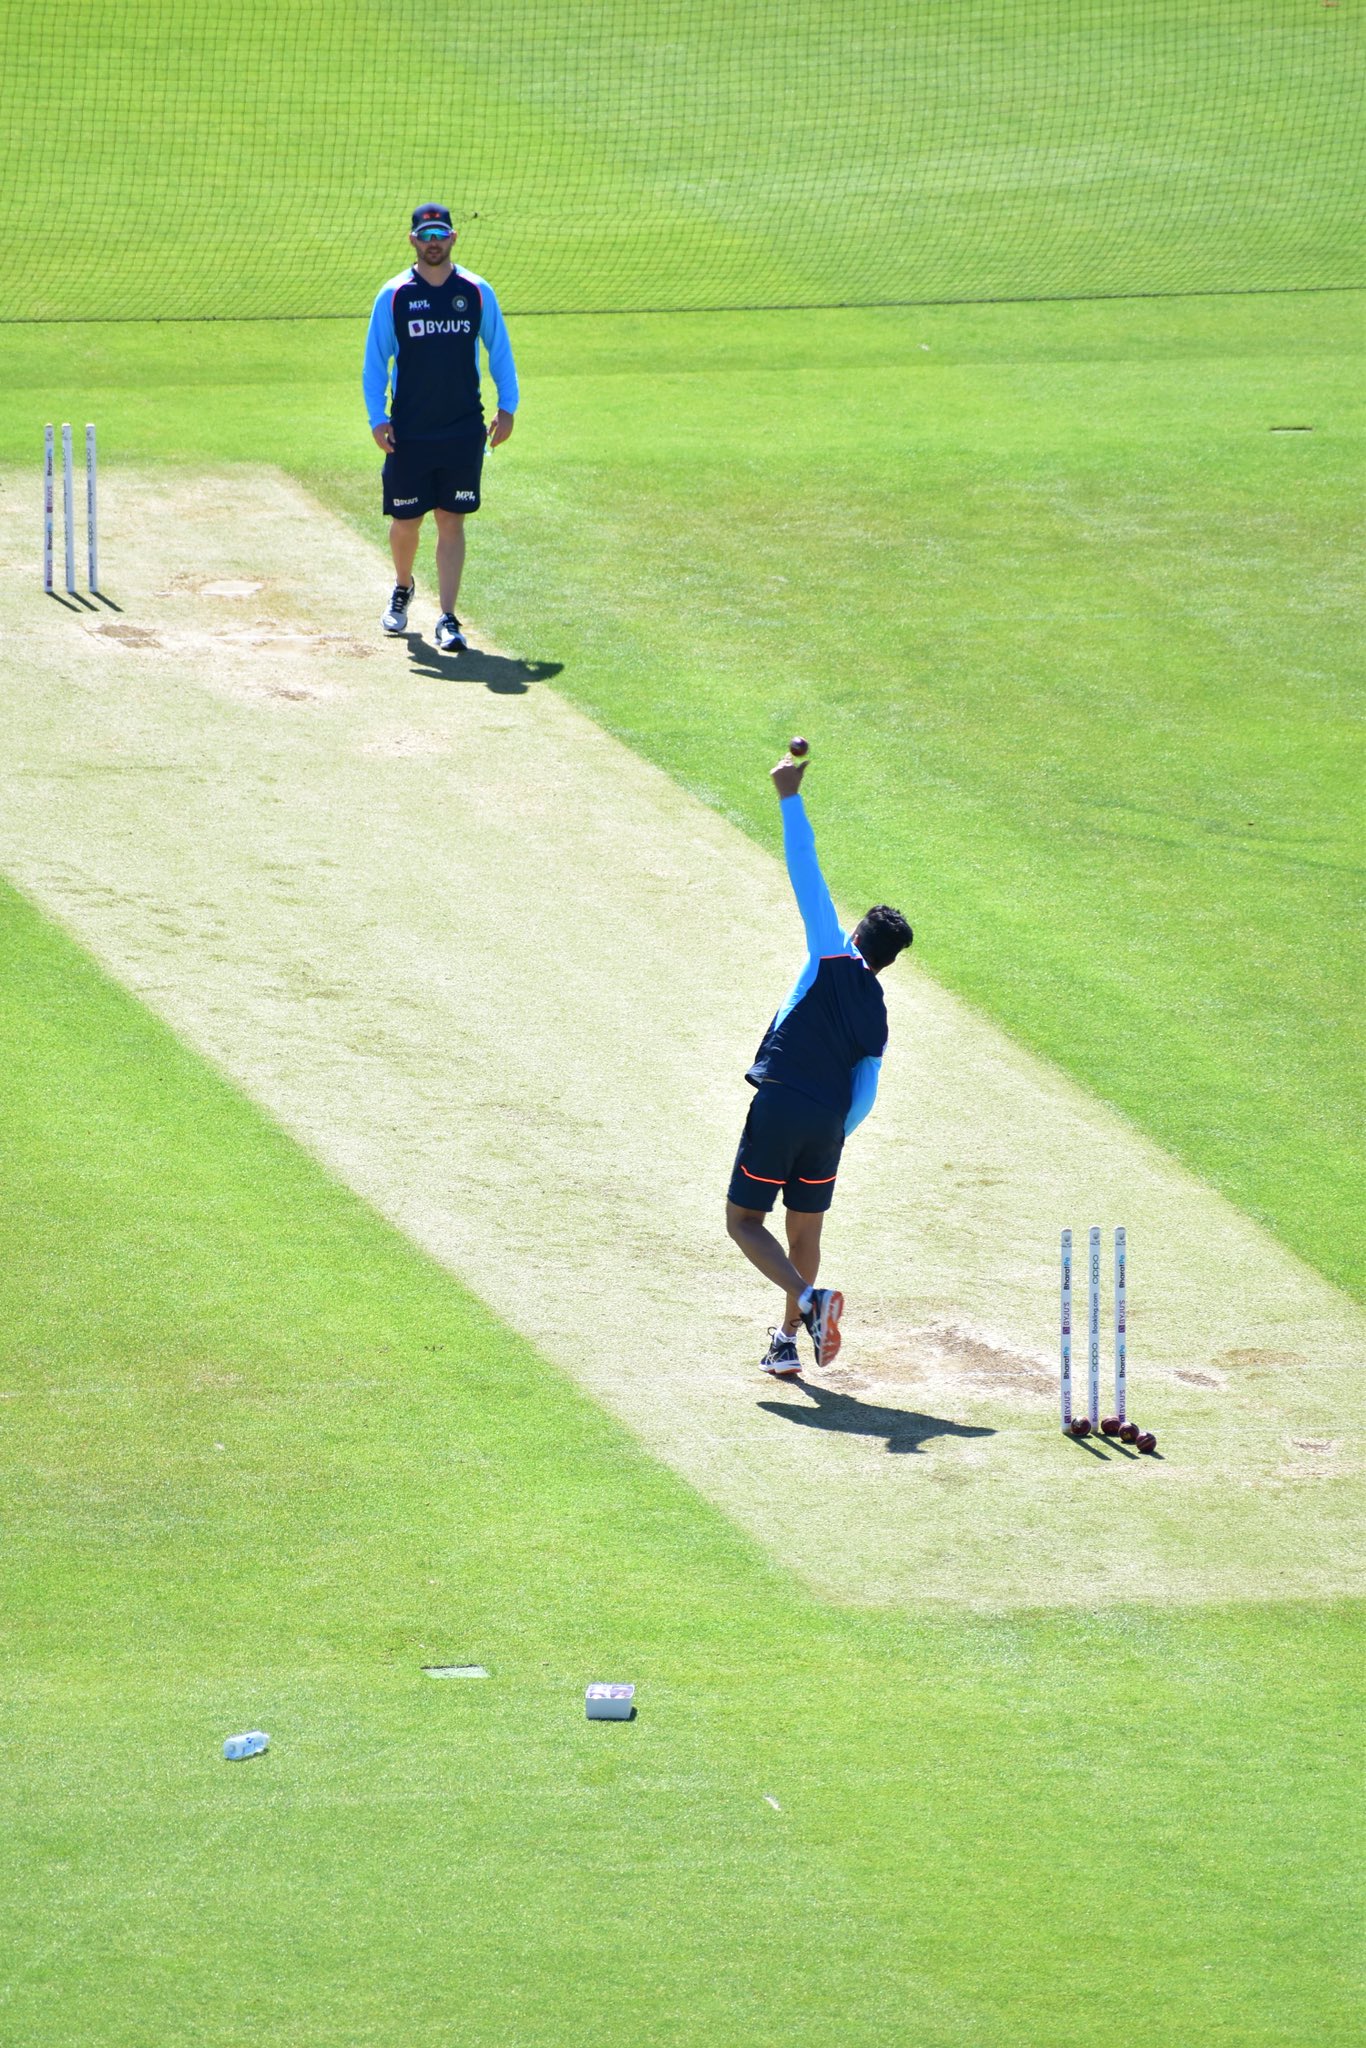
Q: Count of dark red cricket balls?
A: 5